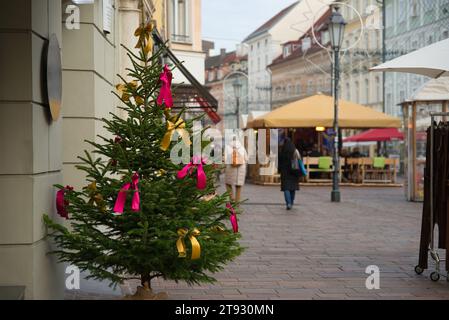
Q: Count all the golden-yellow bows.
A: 5